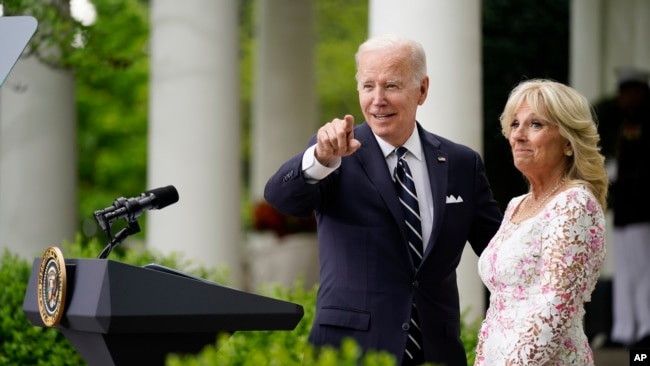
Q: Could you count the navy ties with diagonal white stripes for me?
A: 1